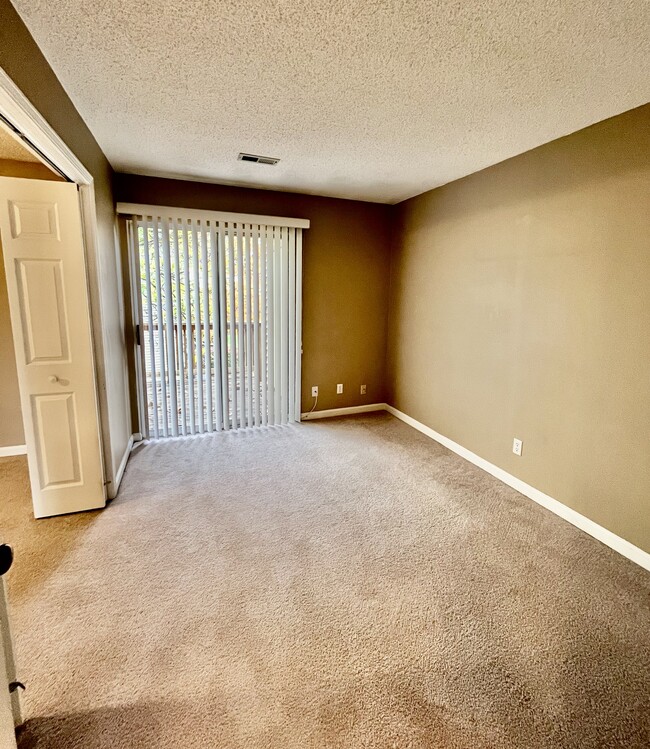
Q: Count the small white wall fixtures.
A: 4